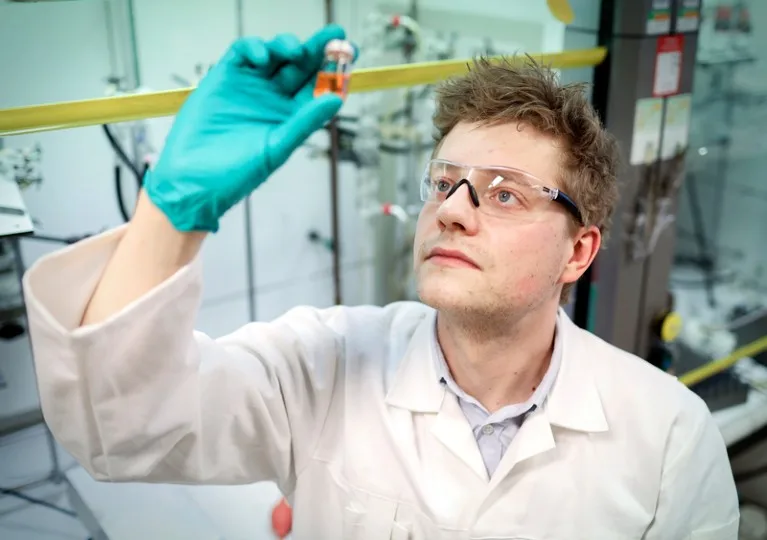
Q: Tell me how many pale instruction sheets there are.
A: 2